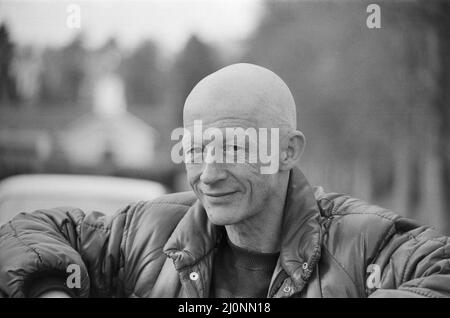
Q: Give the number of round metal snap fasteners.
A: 3